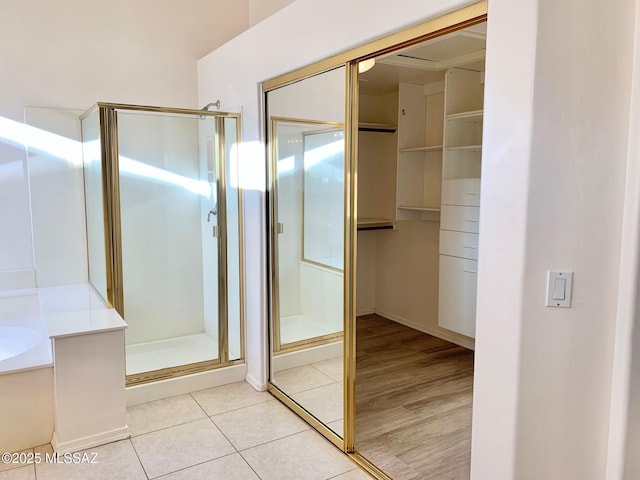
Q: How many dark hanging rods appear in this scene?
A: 2